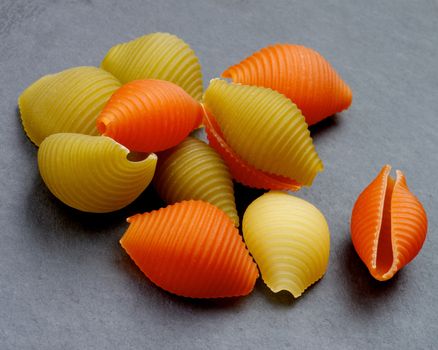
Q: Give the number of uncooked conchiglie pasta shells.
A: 11